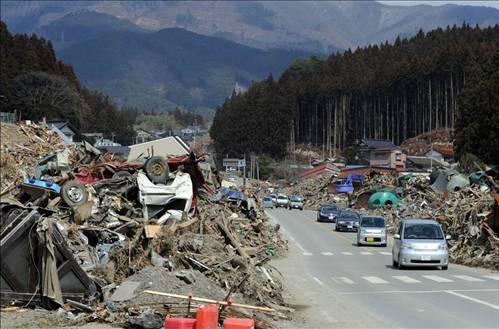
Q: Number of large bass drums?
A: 0